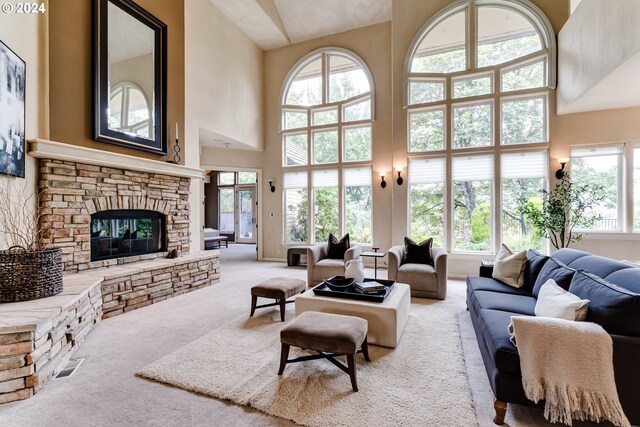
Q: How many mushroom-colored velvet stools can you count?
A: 2